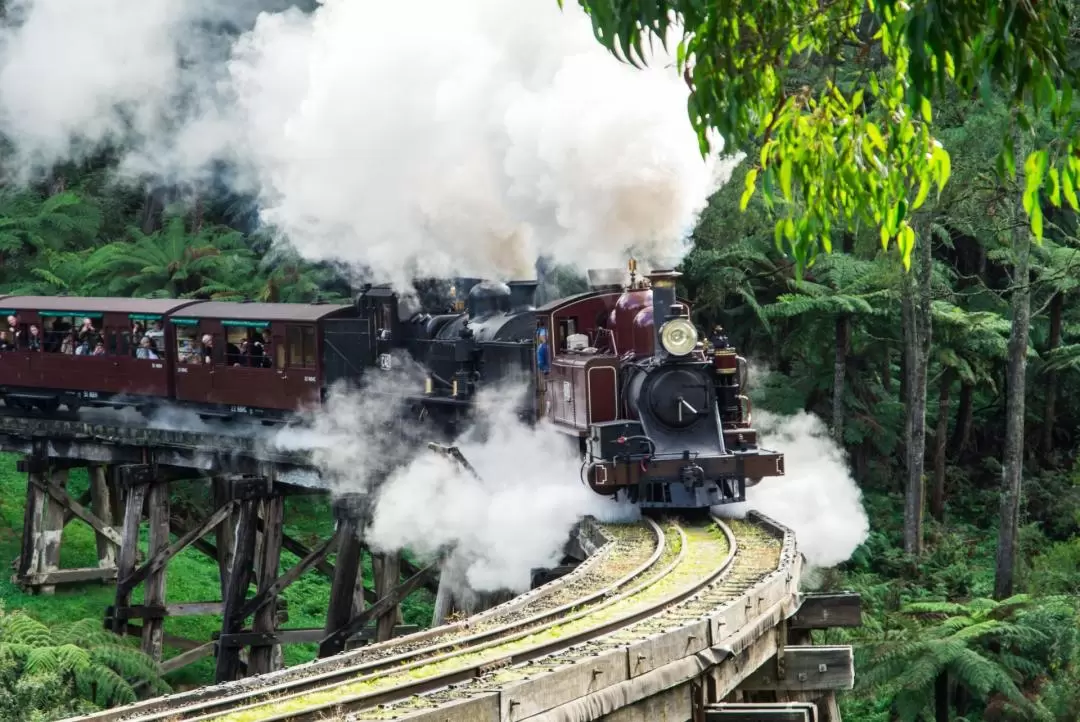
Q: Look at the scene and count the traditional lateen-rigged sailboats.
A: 0